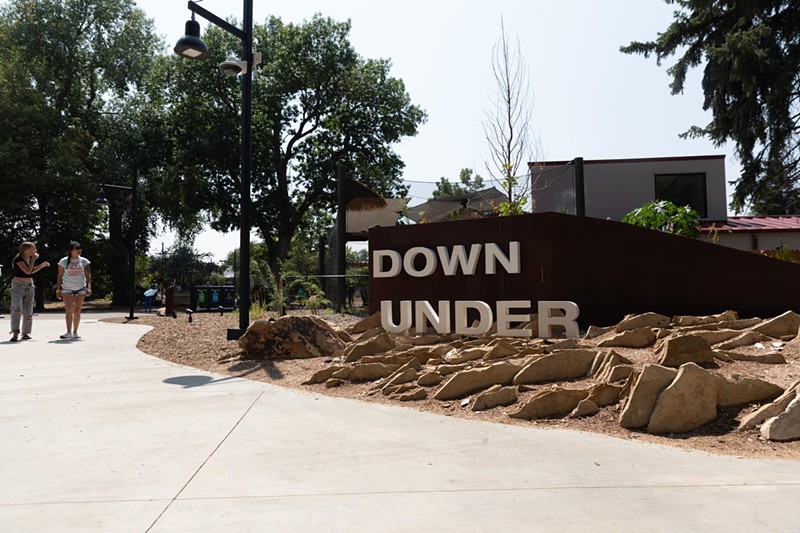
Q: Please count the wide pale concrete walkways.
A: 1